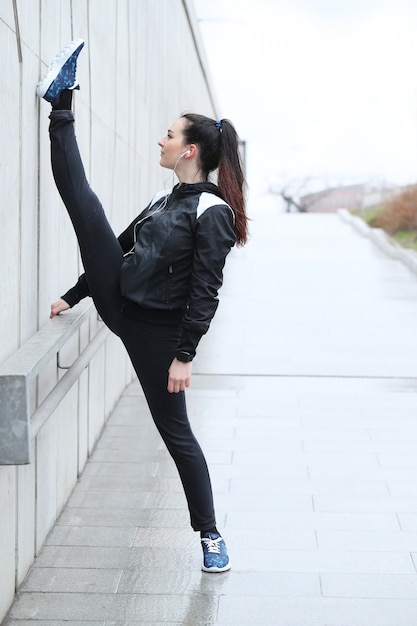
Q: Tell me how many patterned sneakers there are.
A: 2